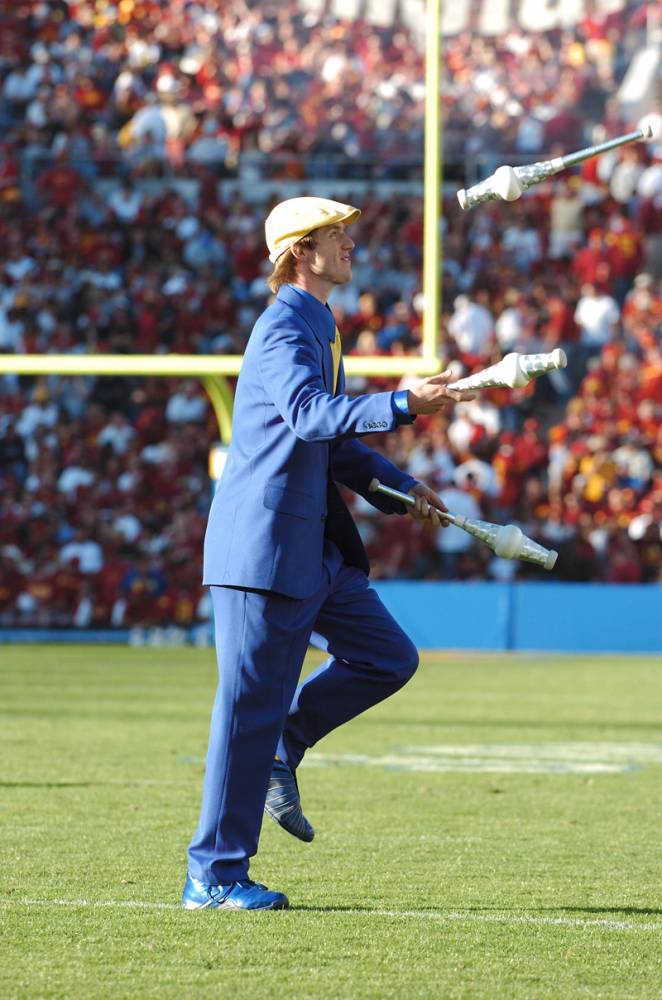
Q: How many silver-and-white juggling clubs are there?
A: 3